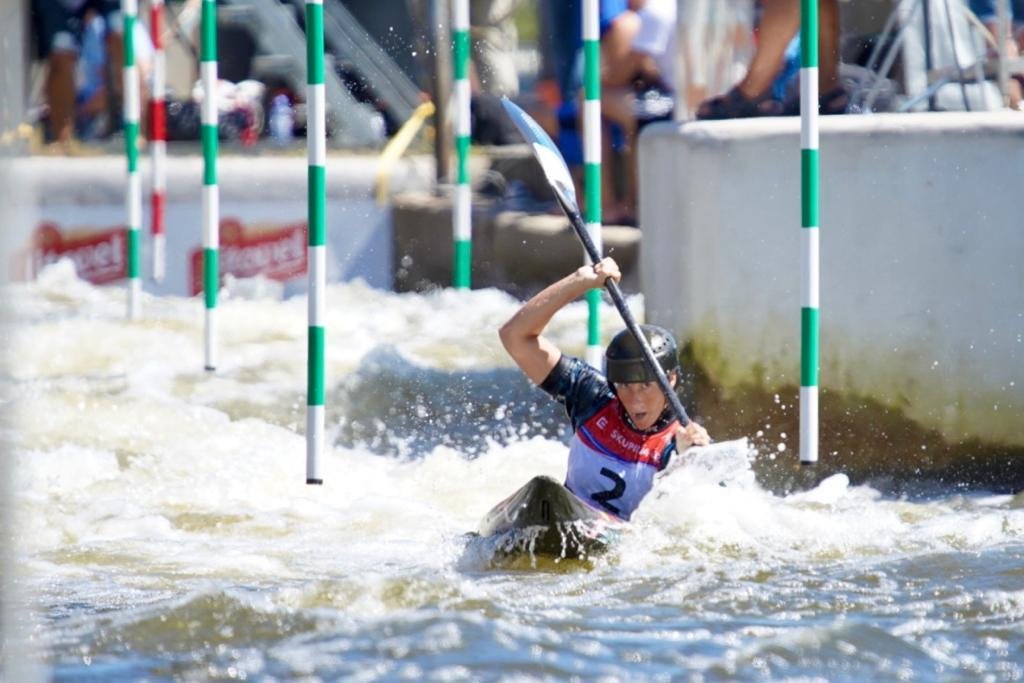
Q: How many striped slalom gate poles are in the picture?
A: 7